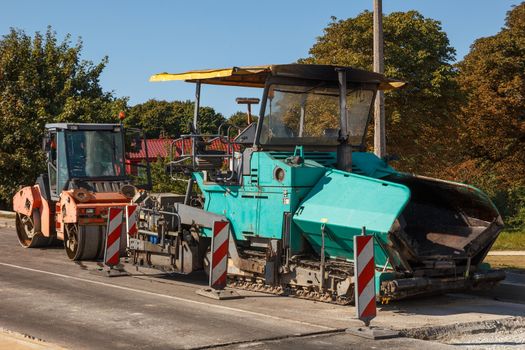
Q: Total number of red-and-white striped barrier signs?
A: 4